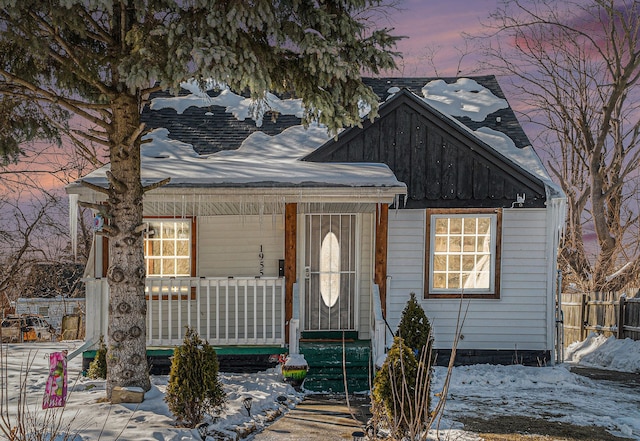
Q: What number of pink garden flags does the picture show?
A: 1